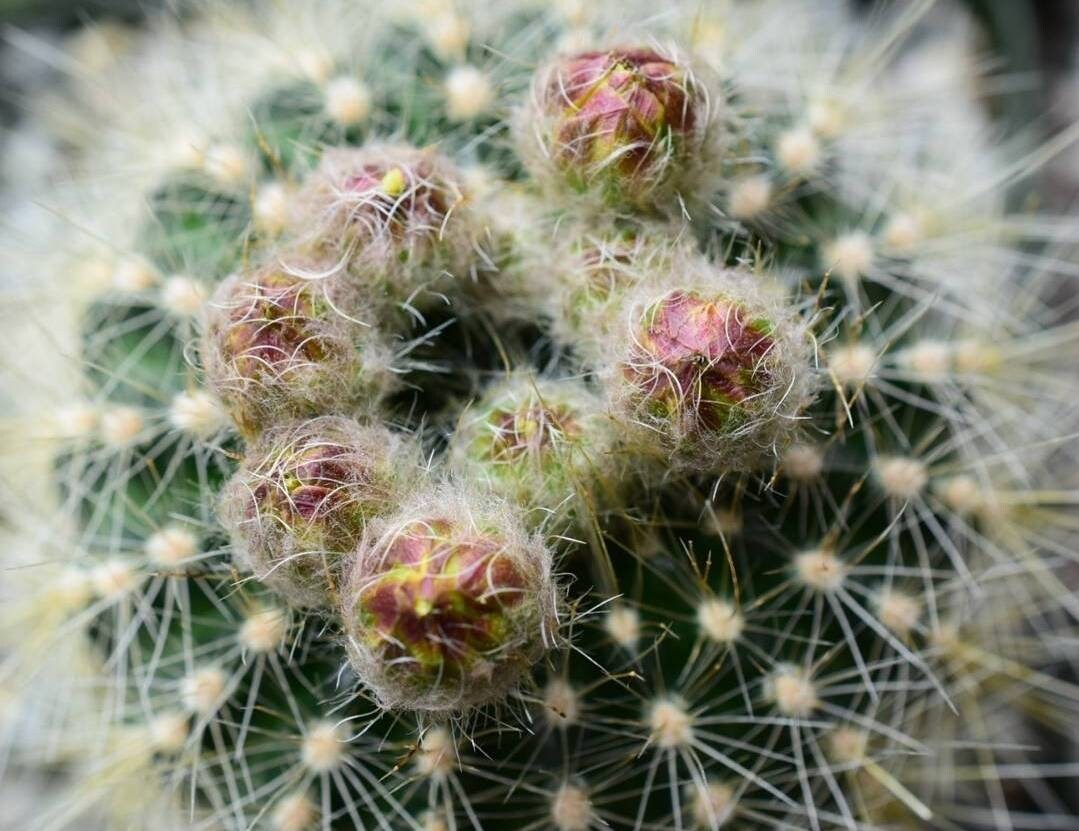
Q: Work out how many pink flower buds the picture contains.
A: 6